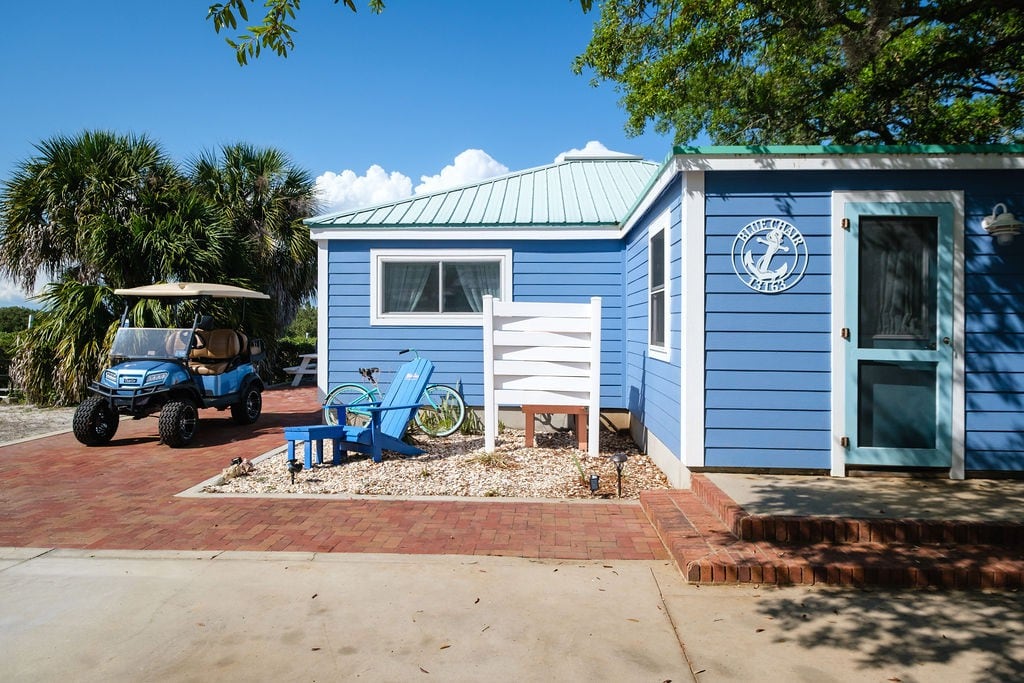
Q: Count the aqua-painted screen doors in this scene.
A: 1